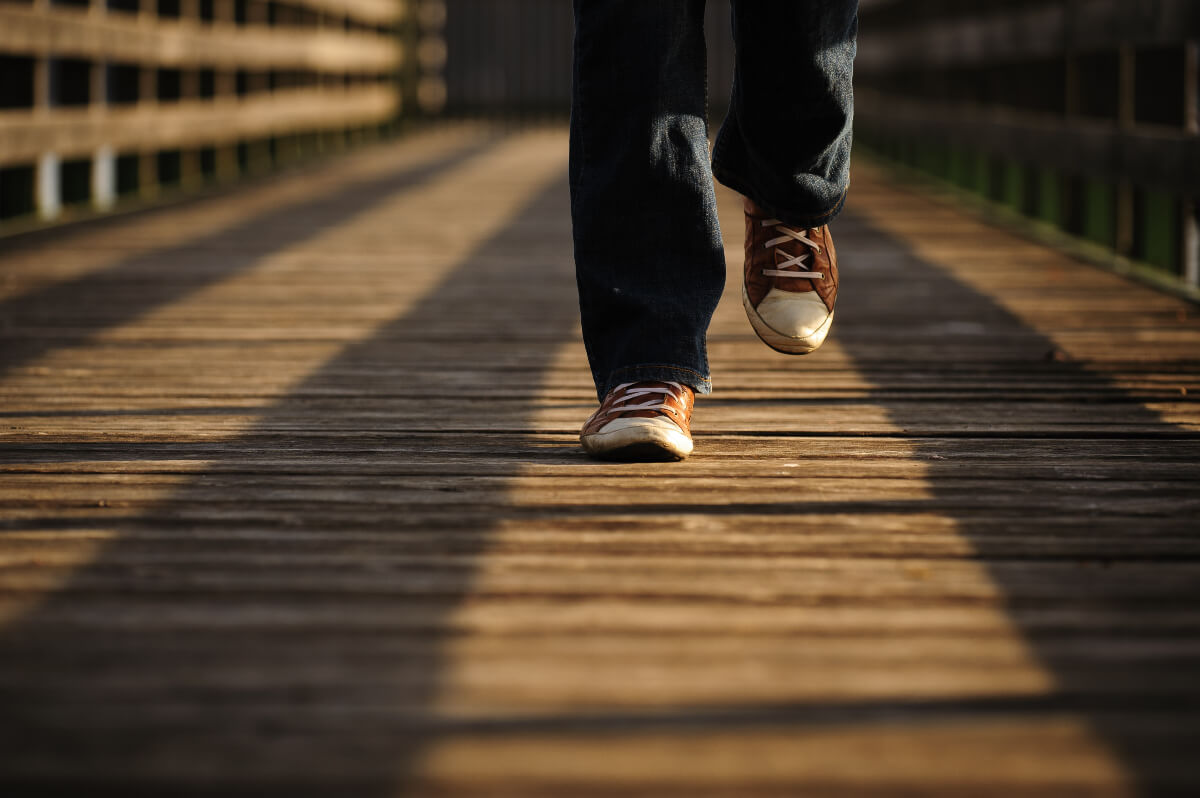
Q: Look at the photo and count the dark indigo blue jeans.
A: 1